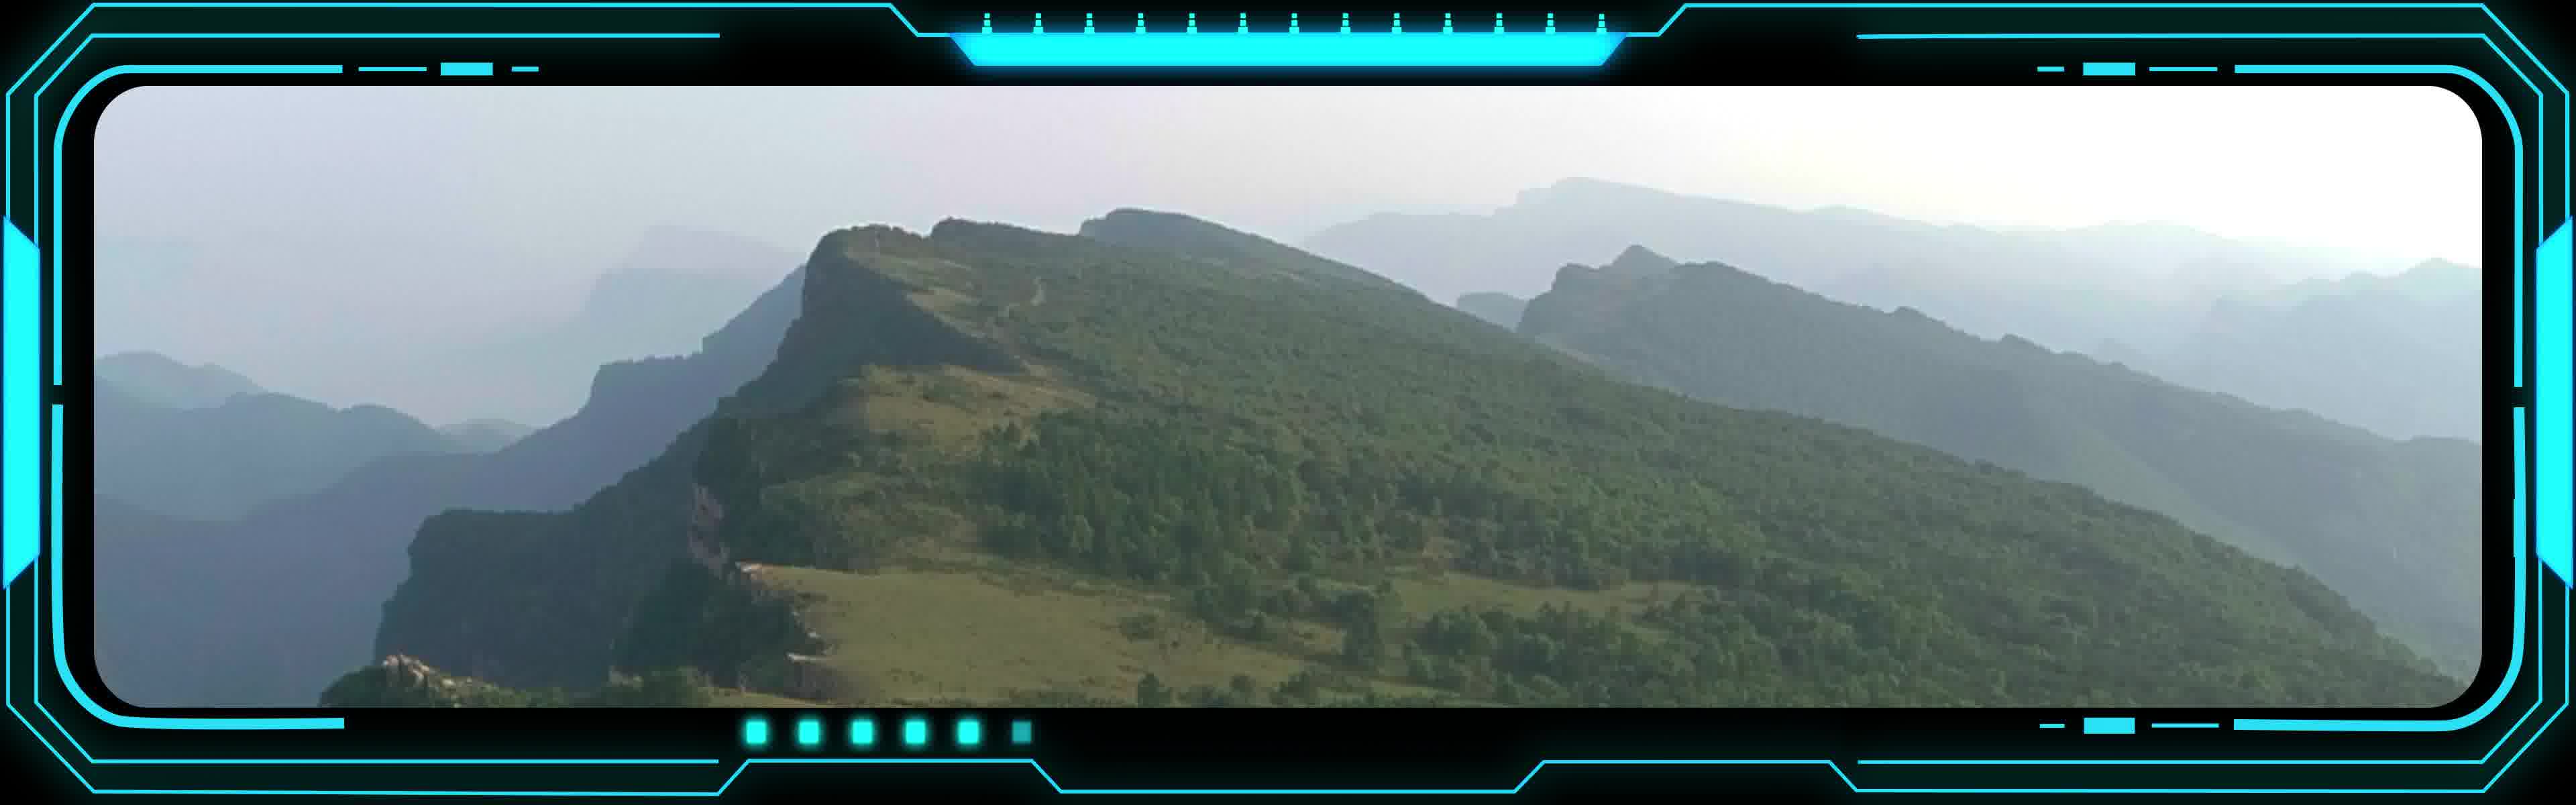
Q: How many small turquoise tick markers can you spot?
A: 13